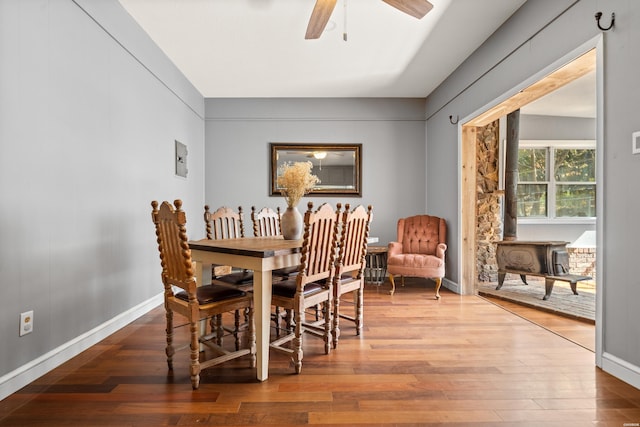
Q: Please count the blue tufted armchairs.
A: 0